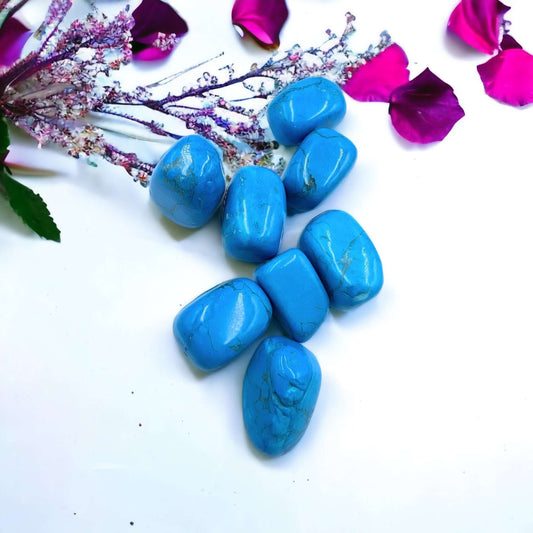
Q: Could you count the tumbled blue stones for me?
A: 8